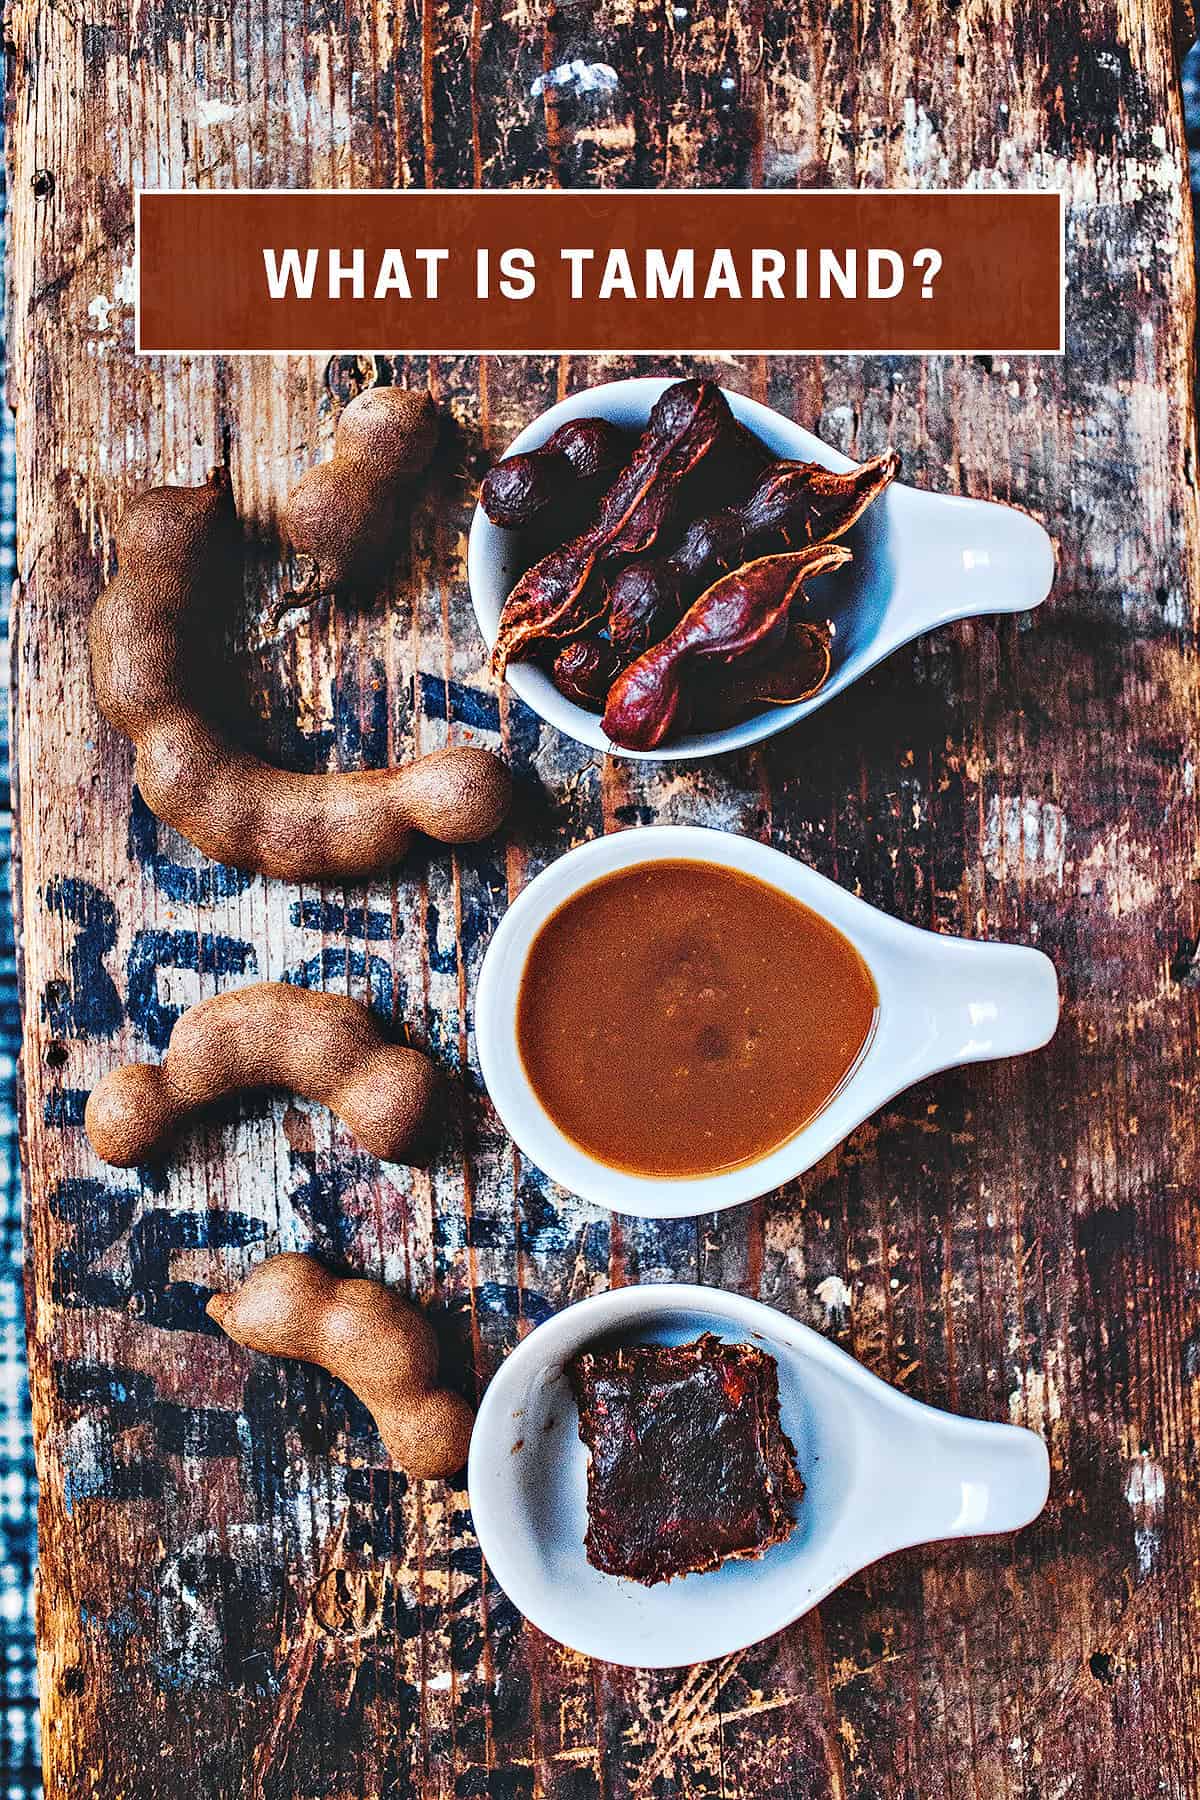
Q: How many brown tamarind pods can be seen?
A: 4